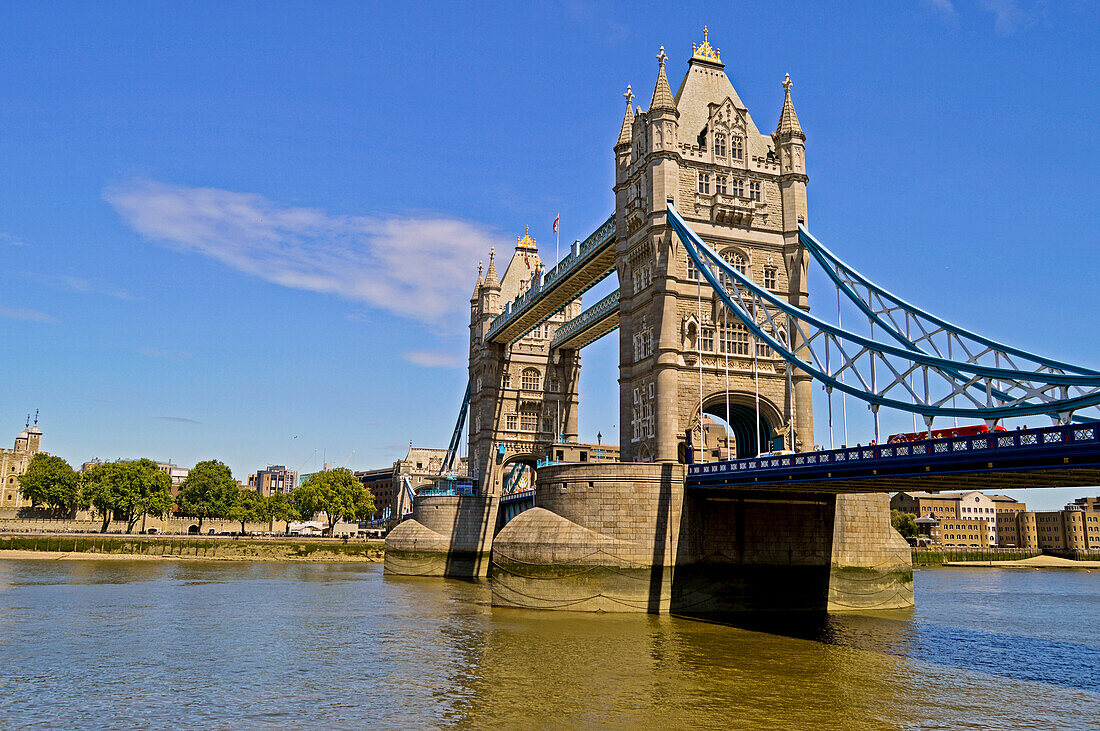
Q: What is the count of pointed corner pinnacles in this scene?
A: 5